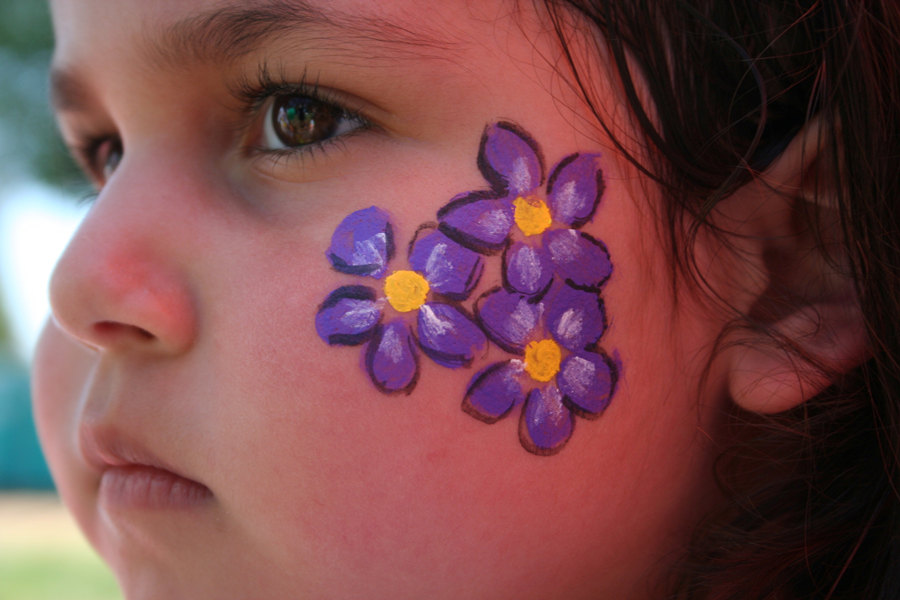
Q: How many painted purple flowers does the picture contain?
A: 3